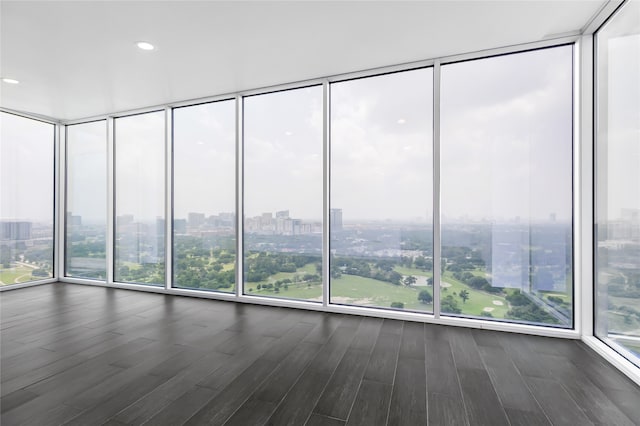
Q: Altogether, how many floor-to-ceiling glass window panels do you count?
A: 8